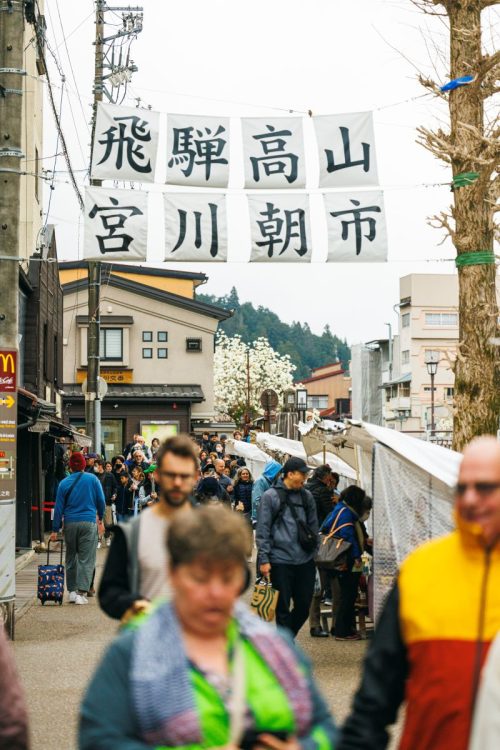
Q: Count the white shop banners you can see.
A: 8